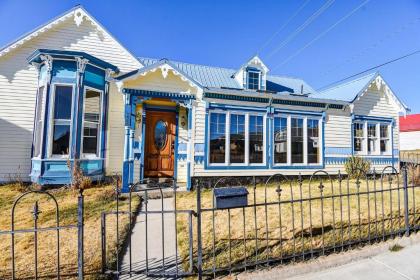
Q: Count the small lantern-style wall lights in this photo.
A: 2